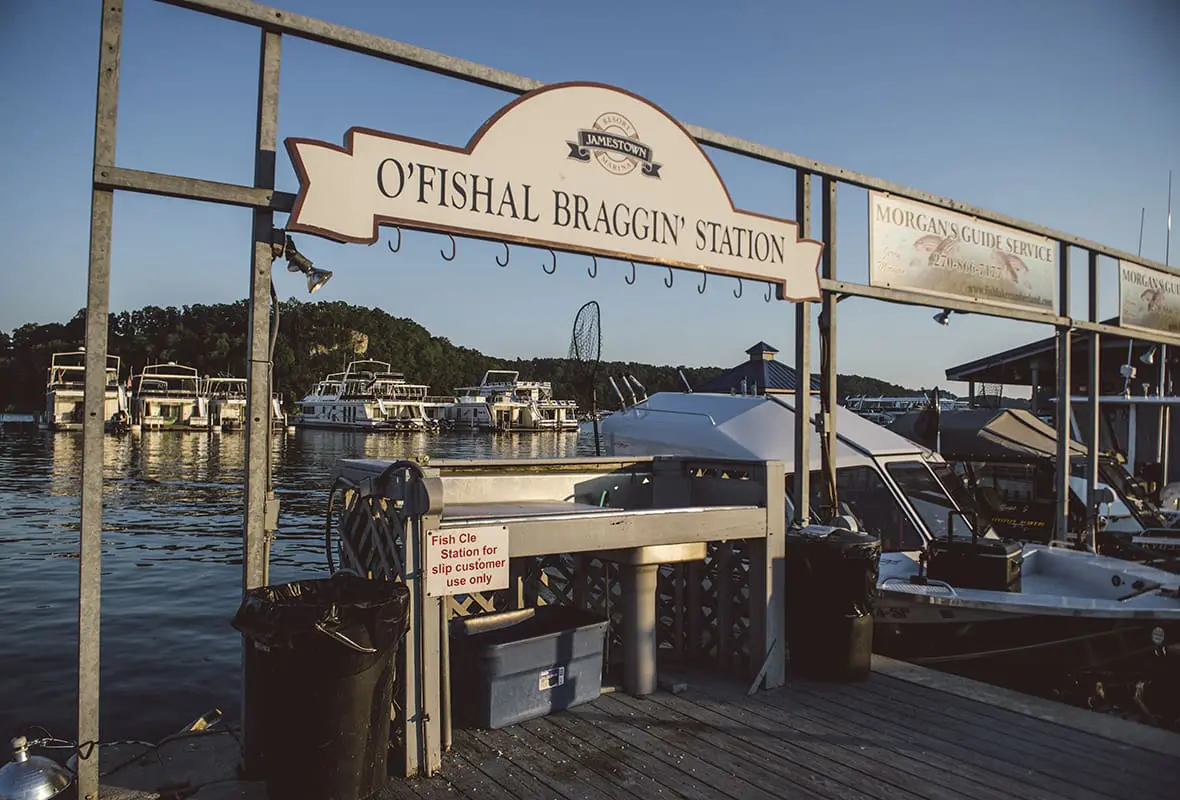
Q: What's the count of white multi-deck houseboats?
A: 5